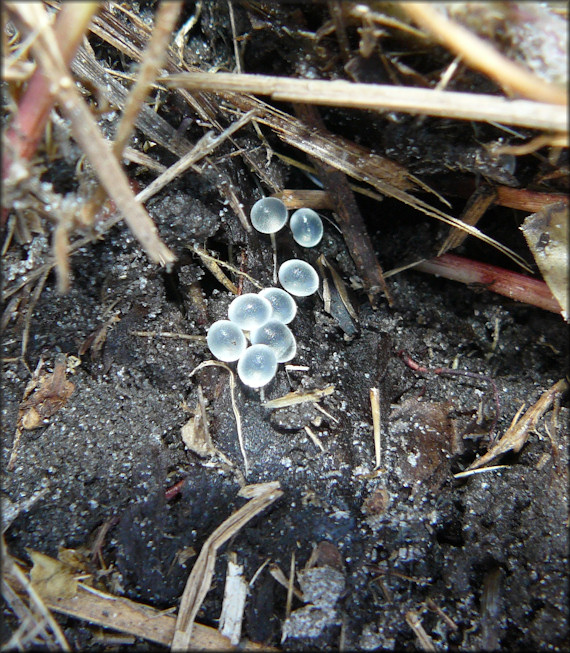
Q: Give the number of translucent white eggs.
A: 8